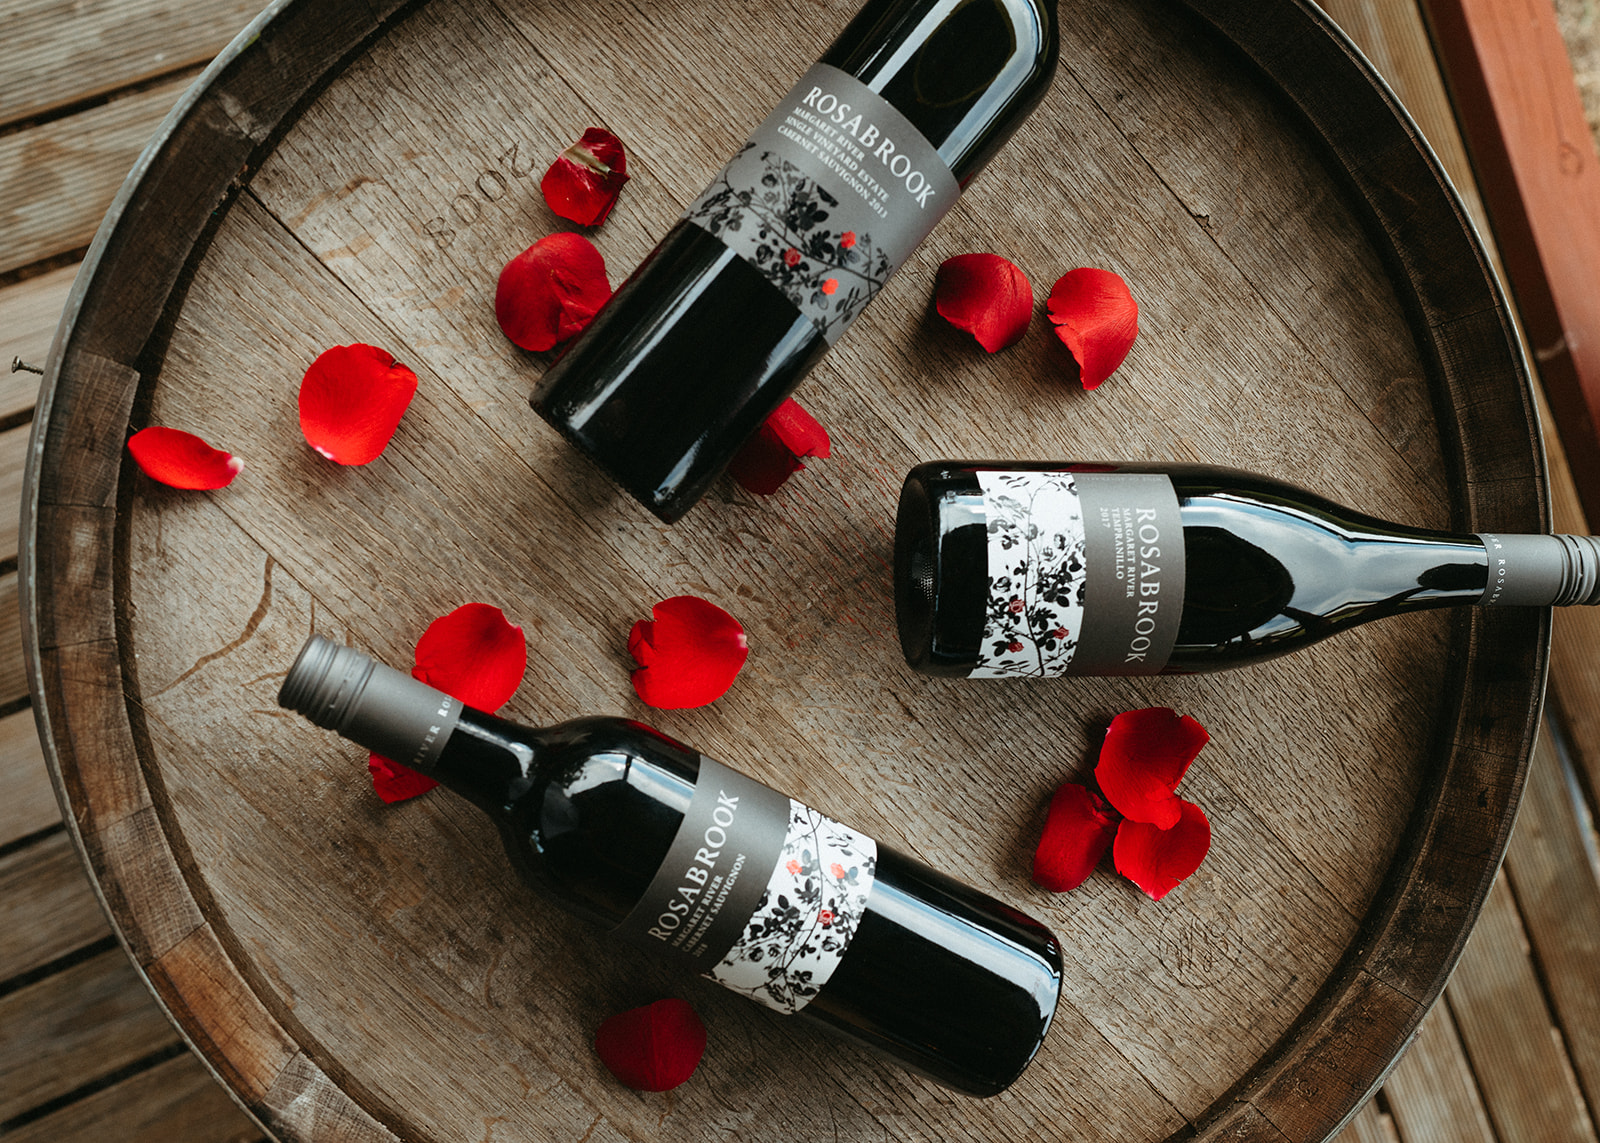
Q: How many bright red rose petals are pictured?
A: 14